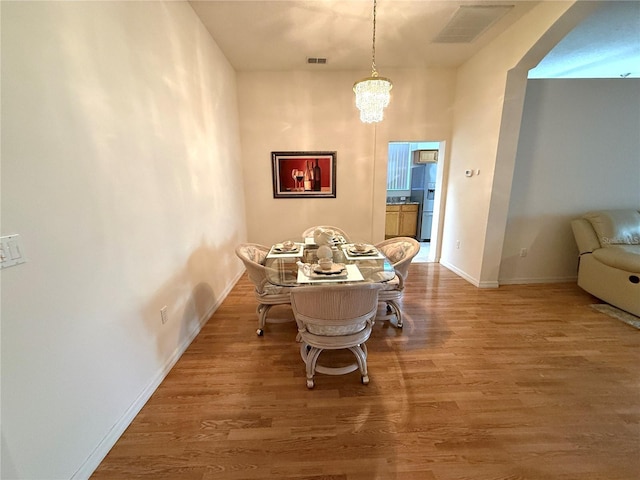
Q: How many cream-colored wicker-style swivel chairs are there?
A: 4